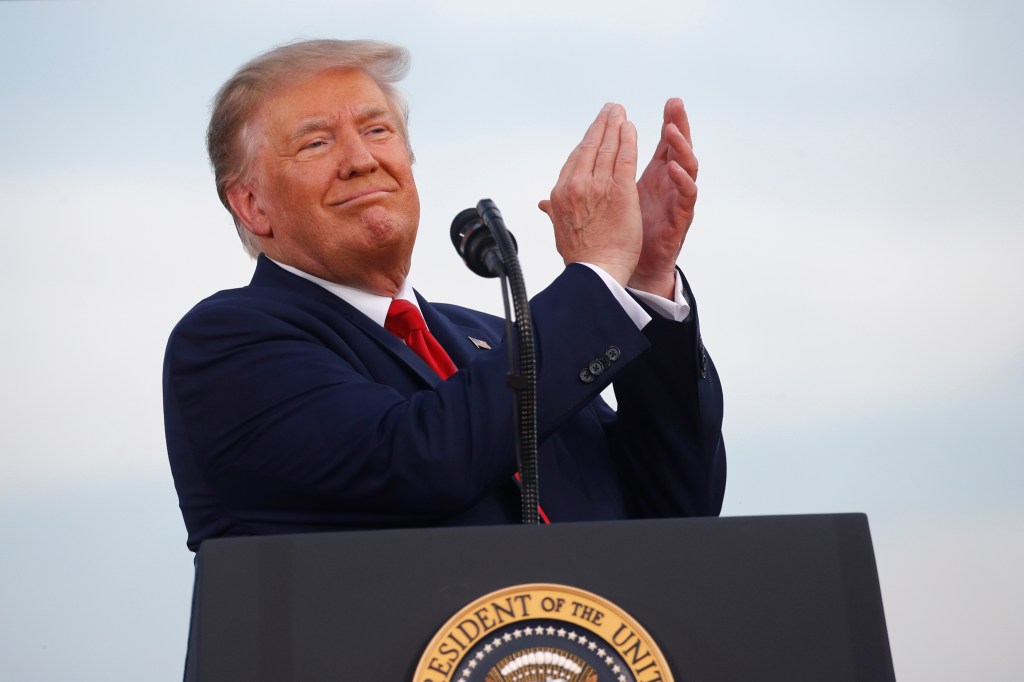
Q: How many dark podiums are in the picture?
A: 1